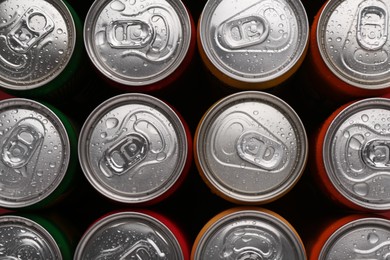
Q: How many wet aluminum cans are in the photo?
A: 12